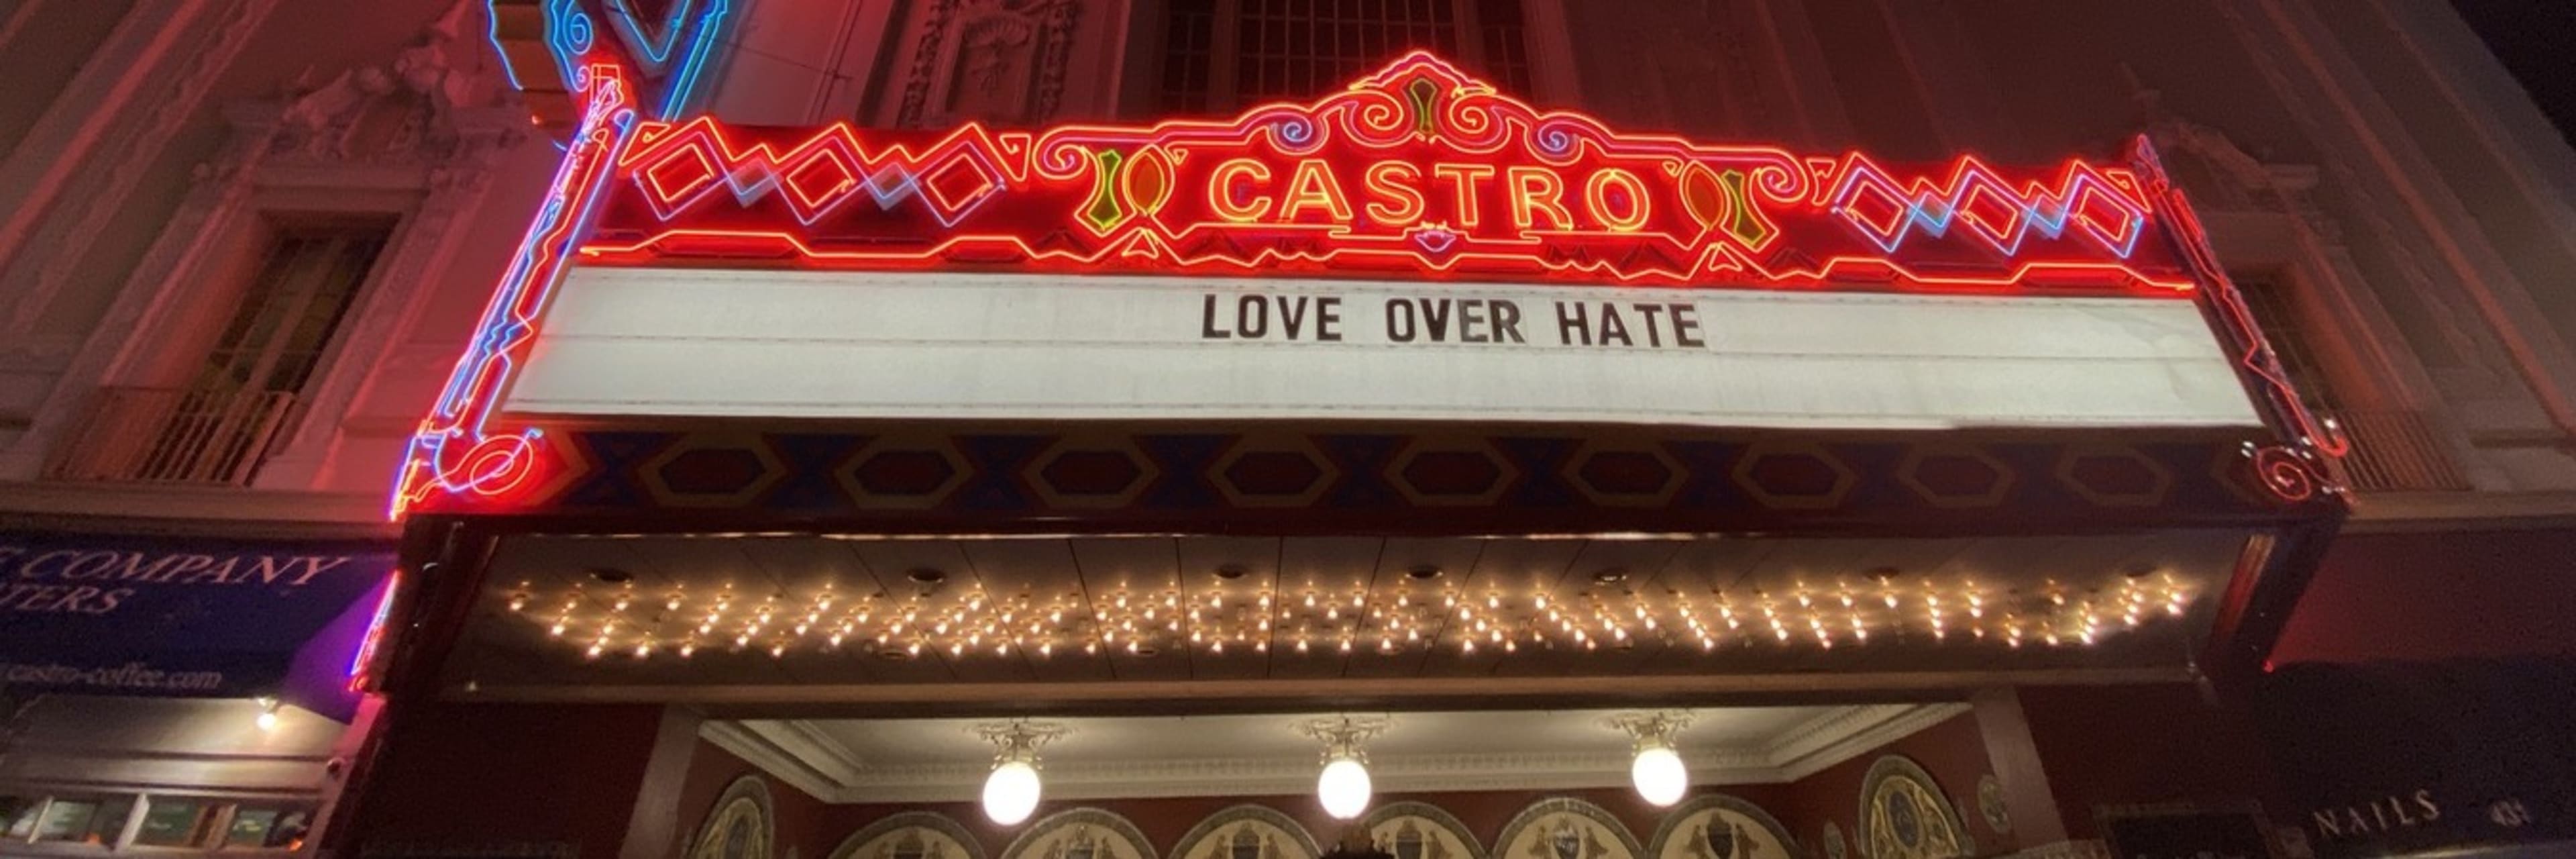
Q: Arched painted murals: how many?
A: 8